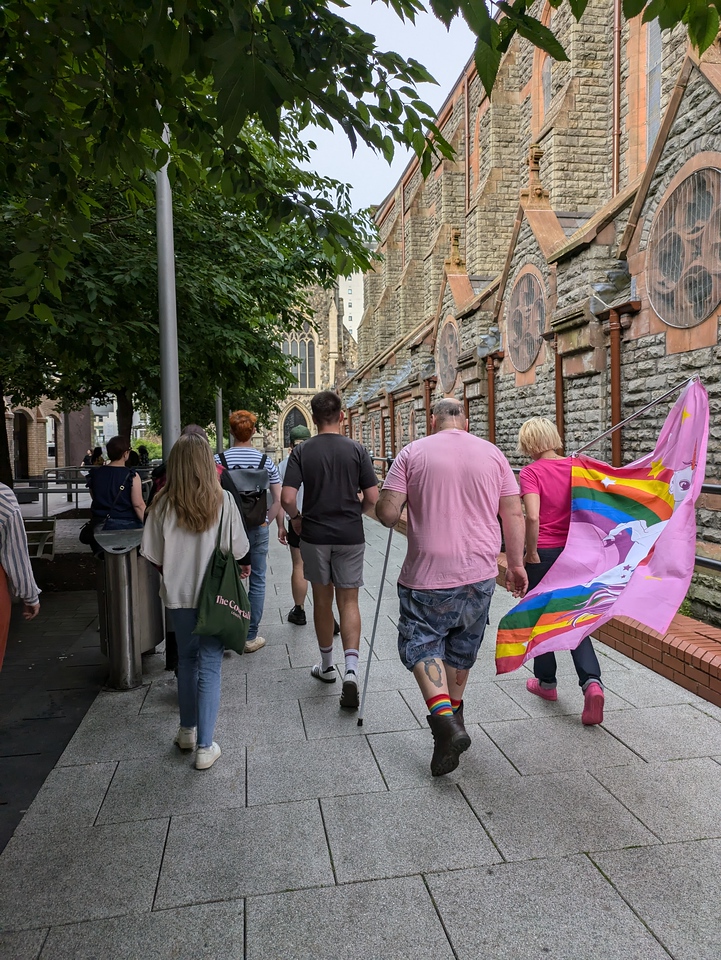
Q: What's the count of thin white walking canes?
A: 1